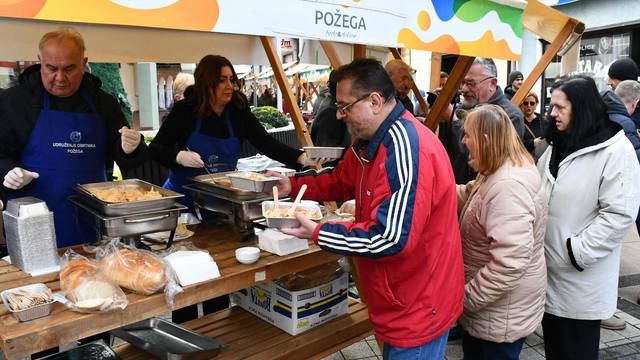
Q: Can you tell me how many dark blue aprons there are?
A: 2